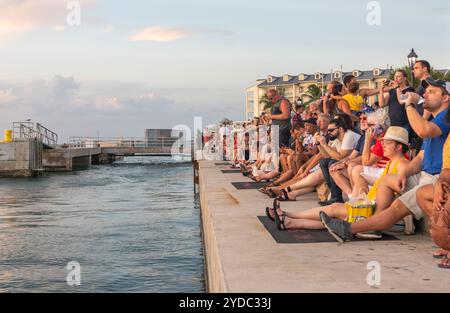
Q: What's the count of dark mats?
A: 4